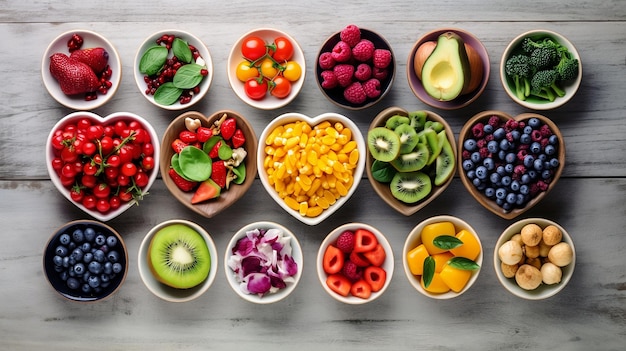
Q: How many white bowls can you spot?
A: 11